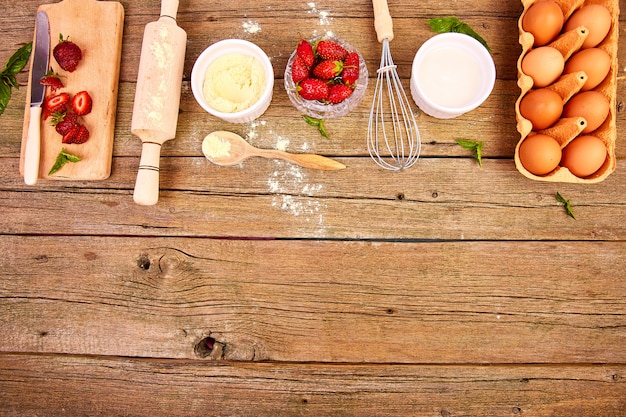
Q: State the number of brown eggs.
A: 8